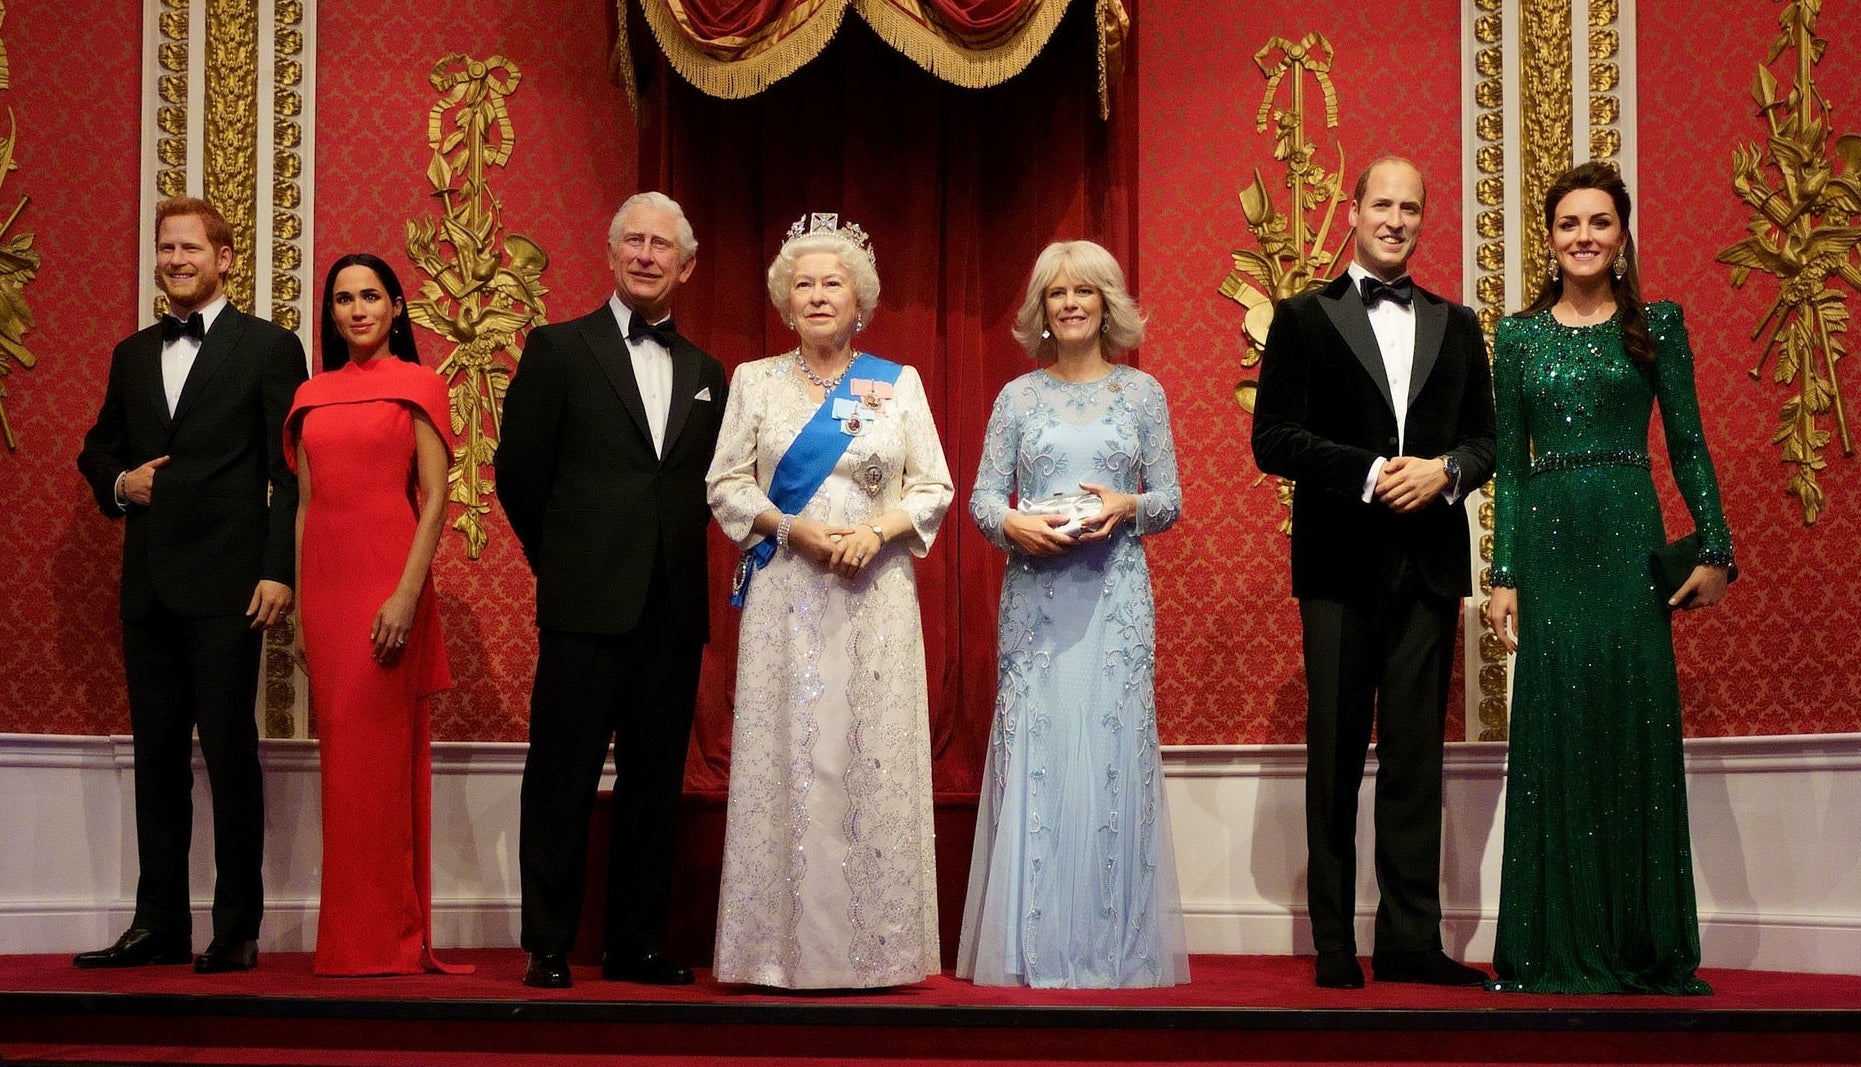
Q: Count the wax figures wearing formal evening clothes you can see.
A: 7